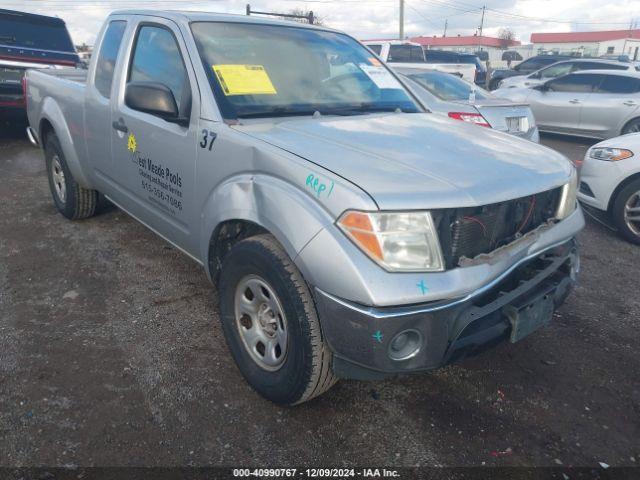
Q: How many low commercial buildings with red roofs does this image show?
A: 2